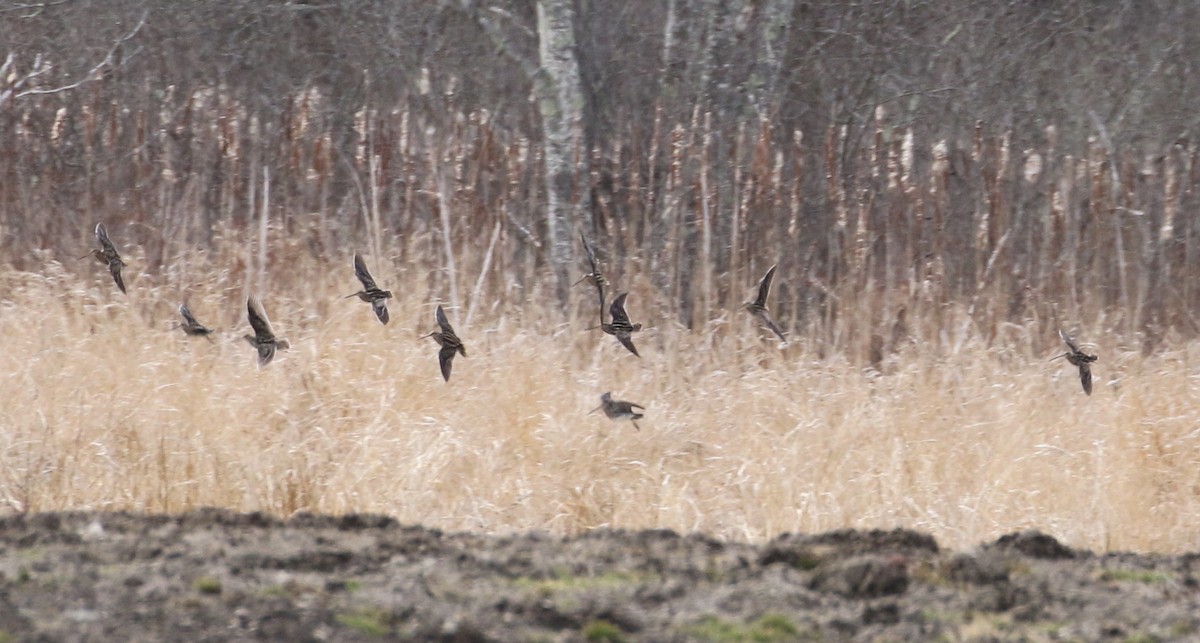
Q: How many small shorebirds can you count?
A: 10